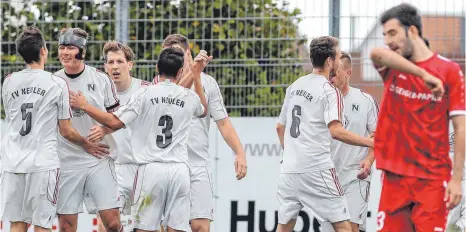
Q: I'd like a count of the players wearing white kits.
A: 7